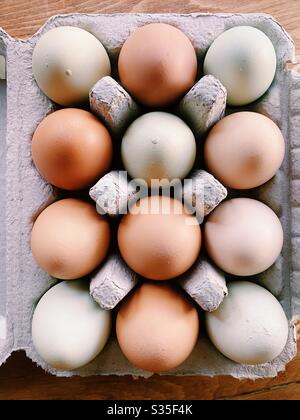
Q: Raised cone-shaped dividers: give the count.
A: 6